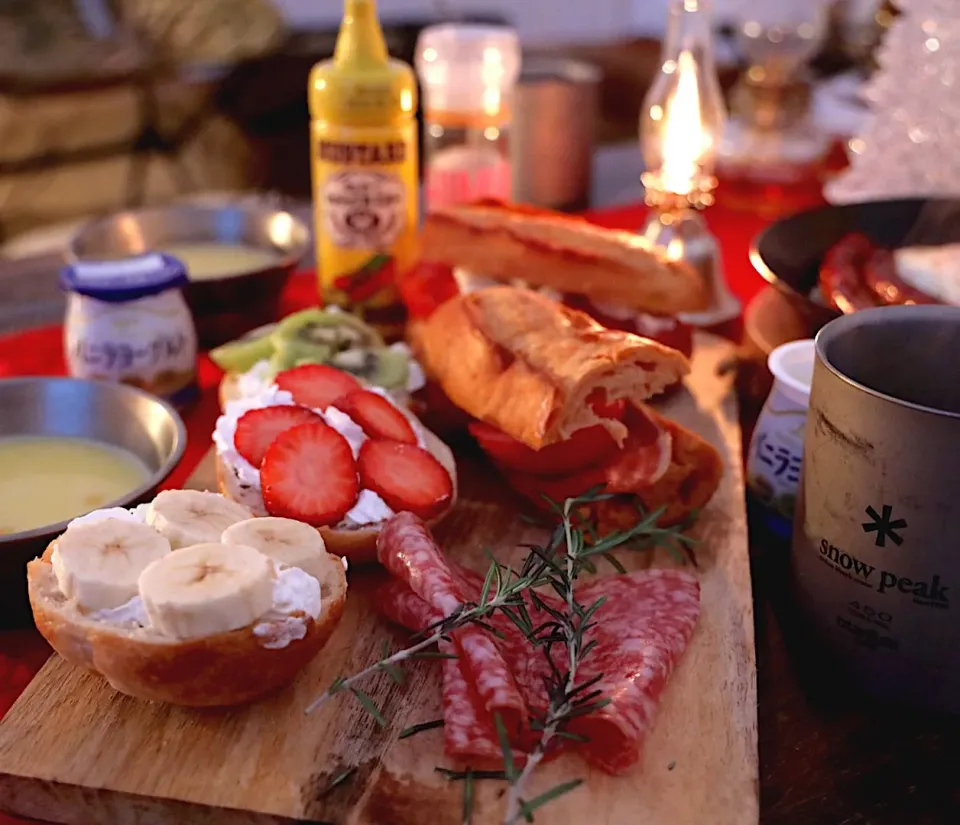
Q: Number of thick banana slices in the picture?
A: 4